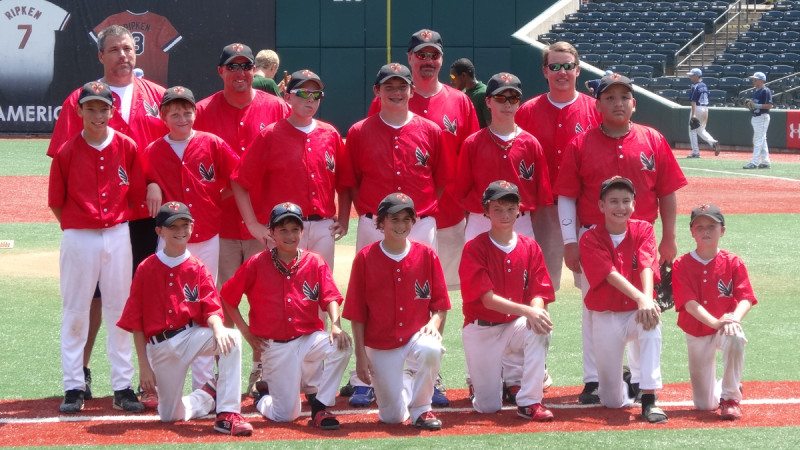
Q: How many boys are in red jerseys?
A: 12